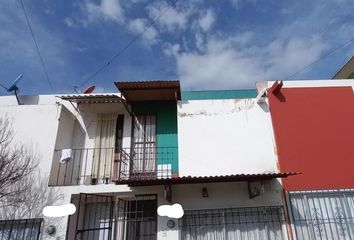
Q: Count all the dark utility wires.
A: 3